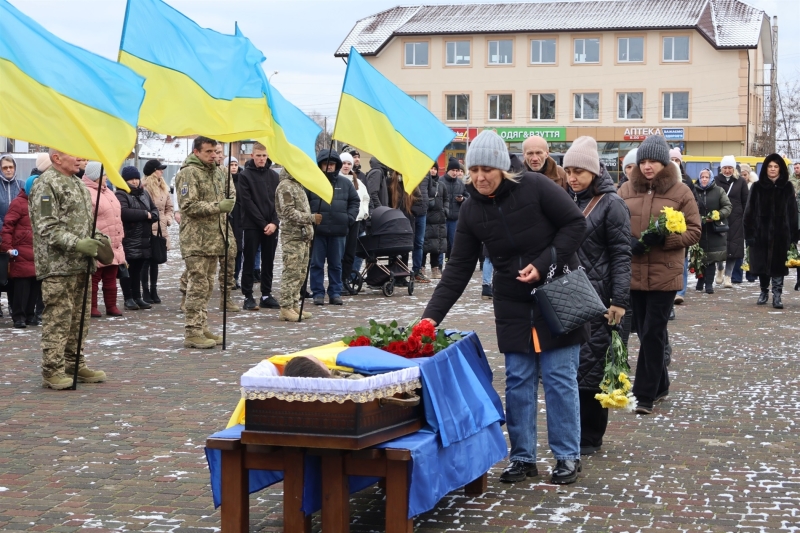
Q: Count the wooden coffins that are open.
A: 1